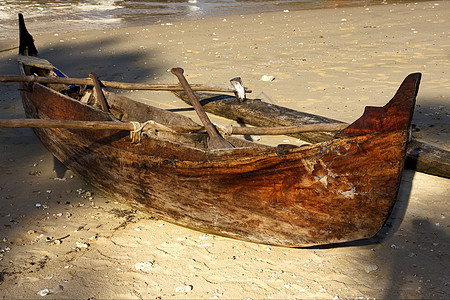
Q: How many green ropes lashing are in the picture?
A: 0